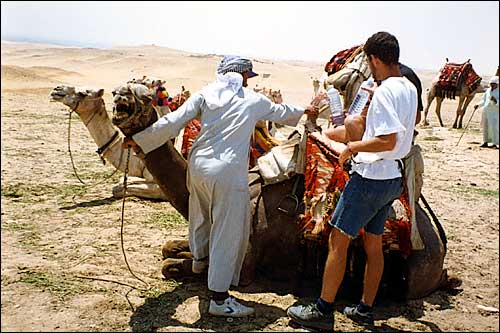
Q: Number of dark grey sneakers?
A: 2